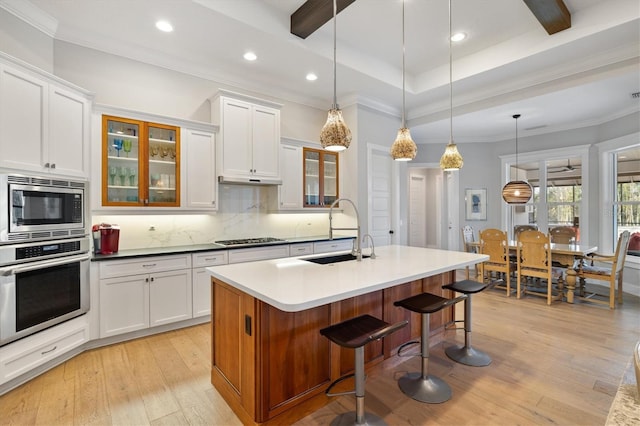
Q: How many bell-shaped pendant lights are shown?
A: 3